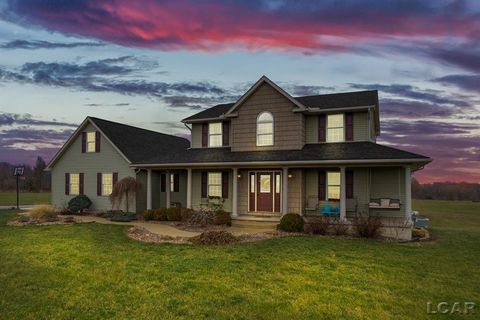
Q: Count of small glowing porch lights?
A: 2